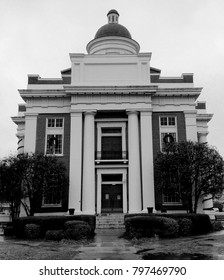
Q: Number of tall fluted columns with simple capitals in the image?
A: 2